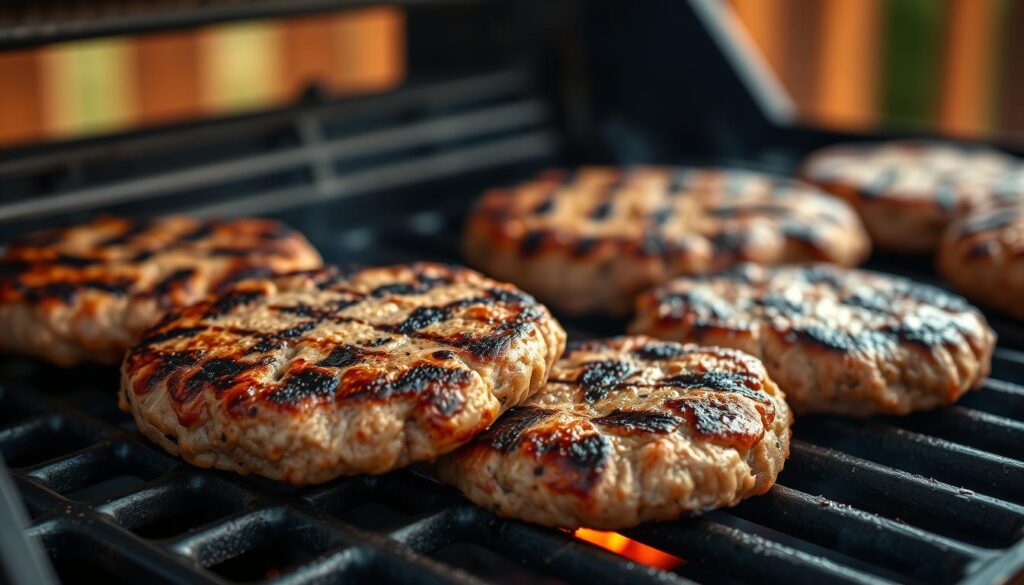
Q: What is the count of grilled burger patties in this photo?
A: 7